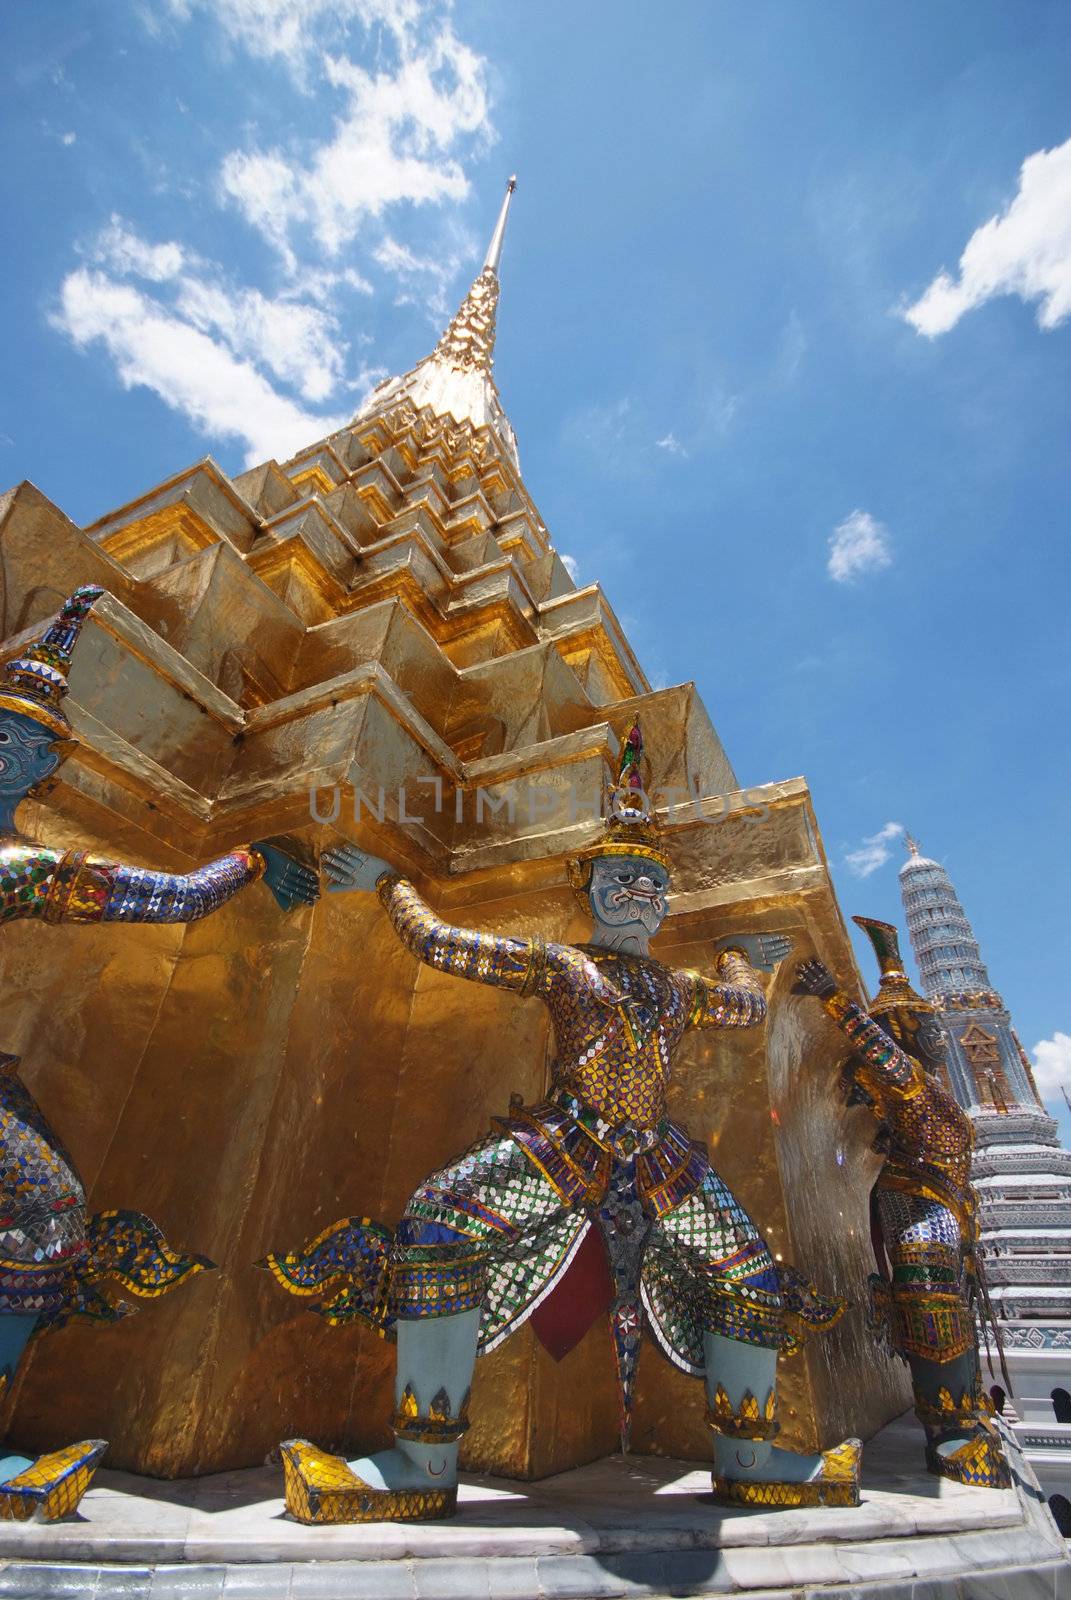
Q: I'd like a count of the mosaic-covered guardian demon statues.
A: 3